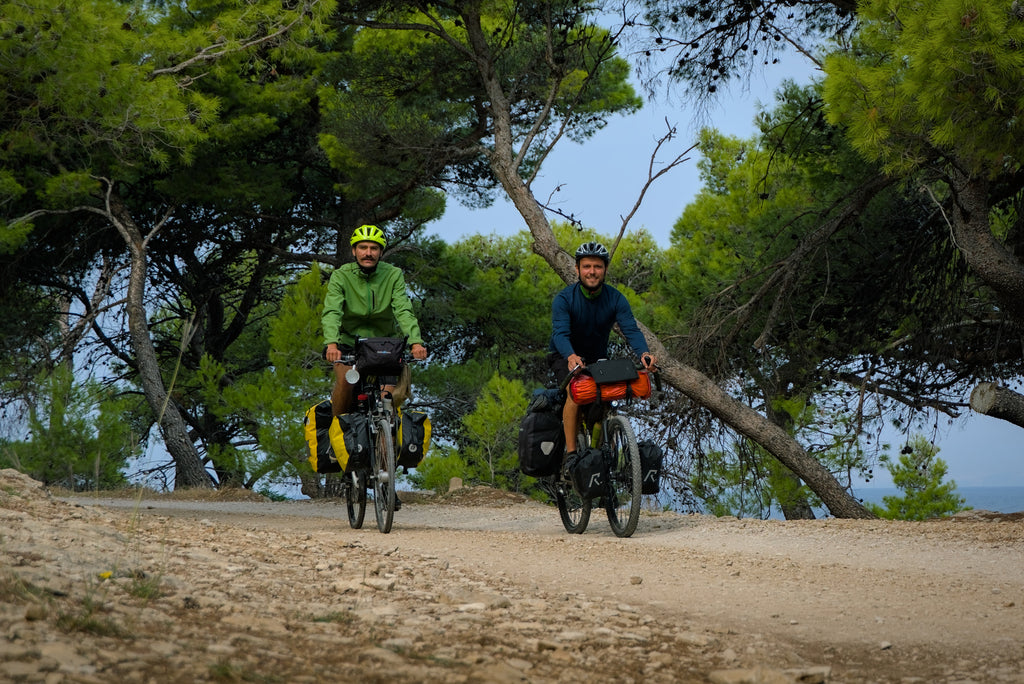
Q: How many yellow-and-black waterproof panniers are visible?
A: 3